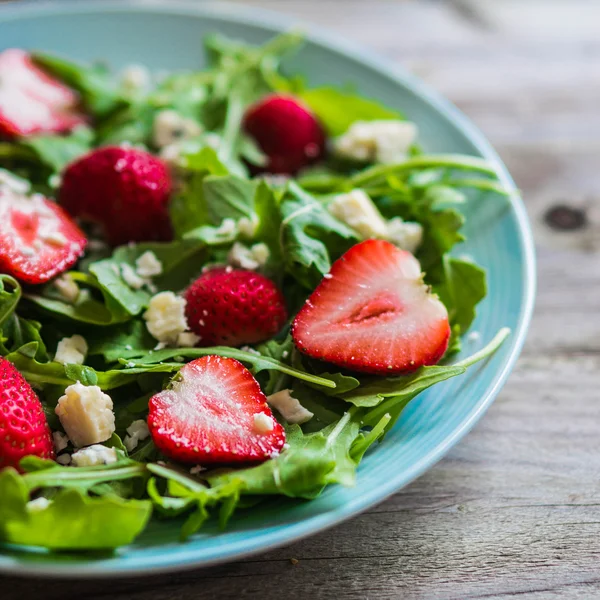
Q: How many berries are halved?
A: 4